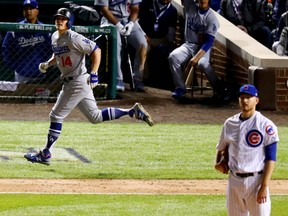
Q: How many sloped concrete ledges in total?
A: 1